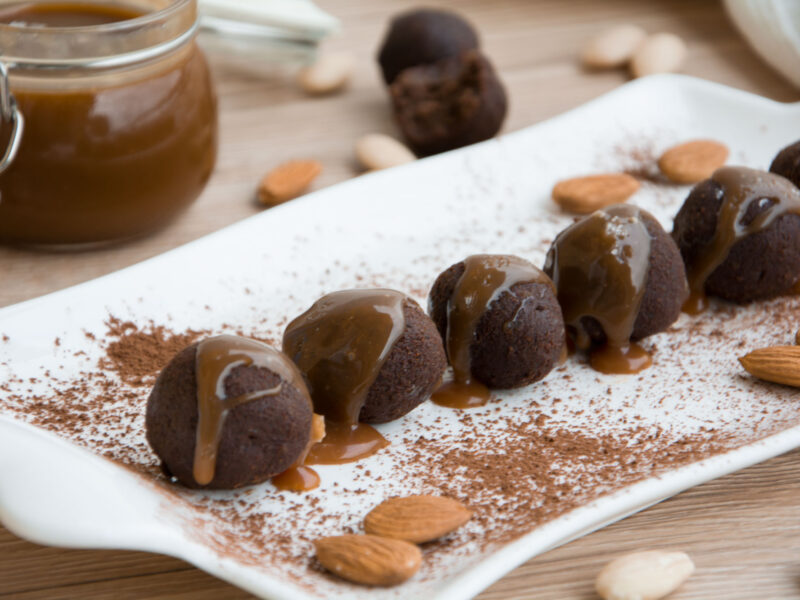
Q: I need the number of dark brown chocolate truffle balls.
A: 8